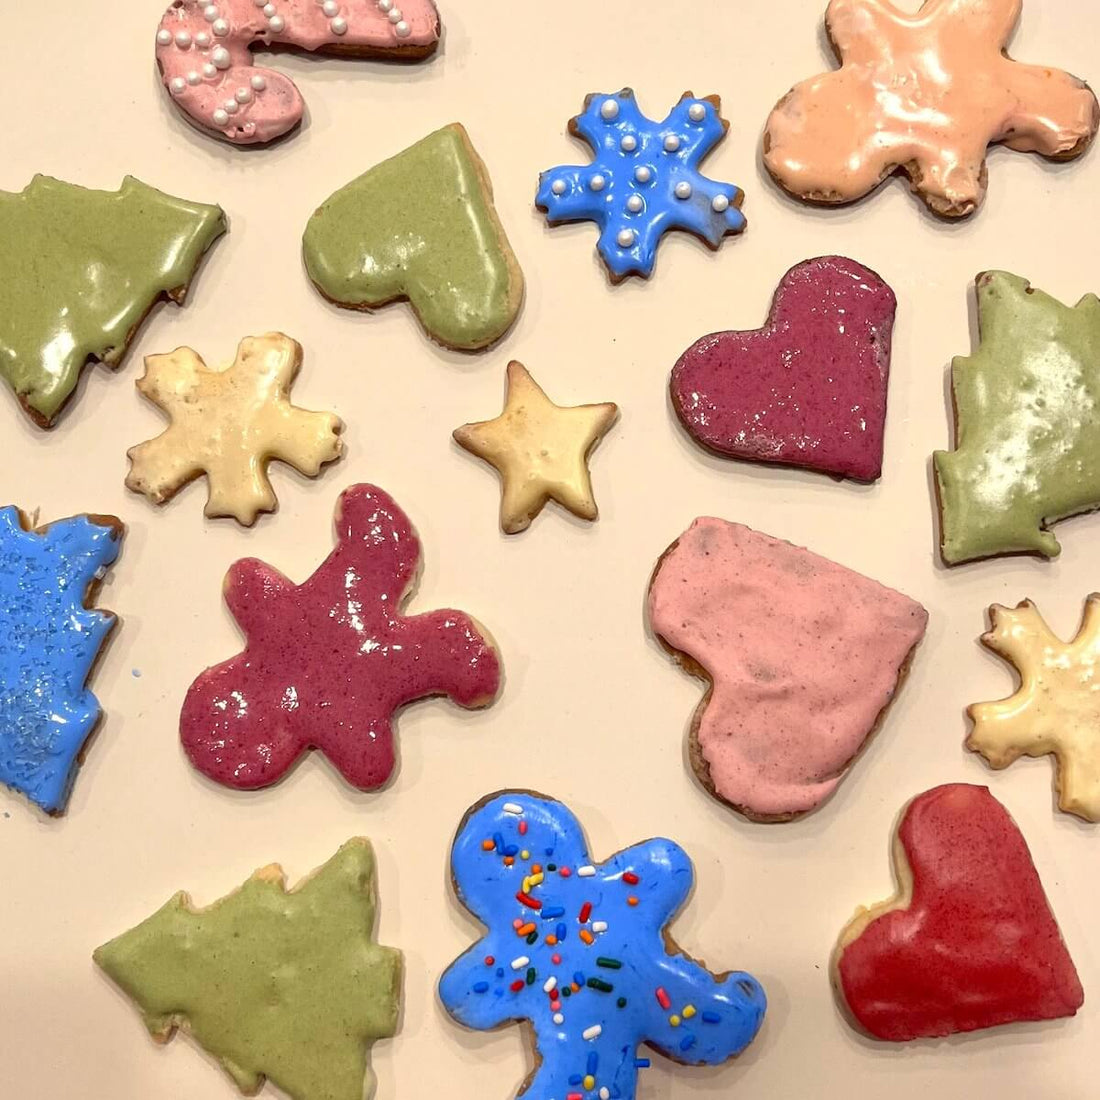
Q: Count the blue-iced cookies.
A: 3